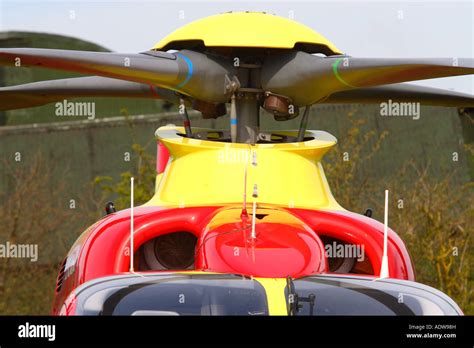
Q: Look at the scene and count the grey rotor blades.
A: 4